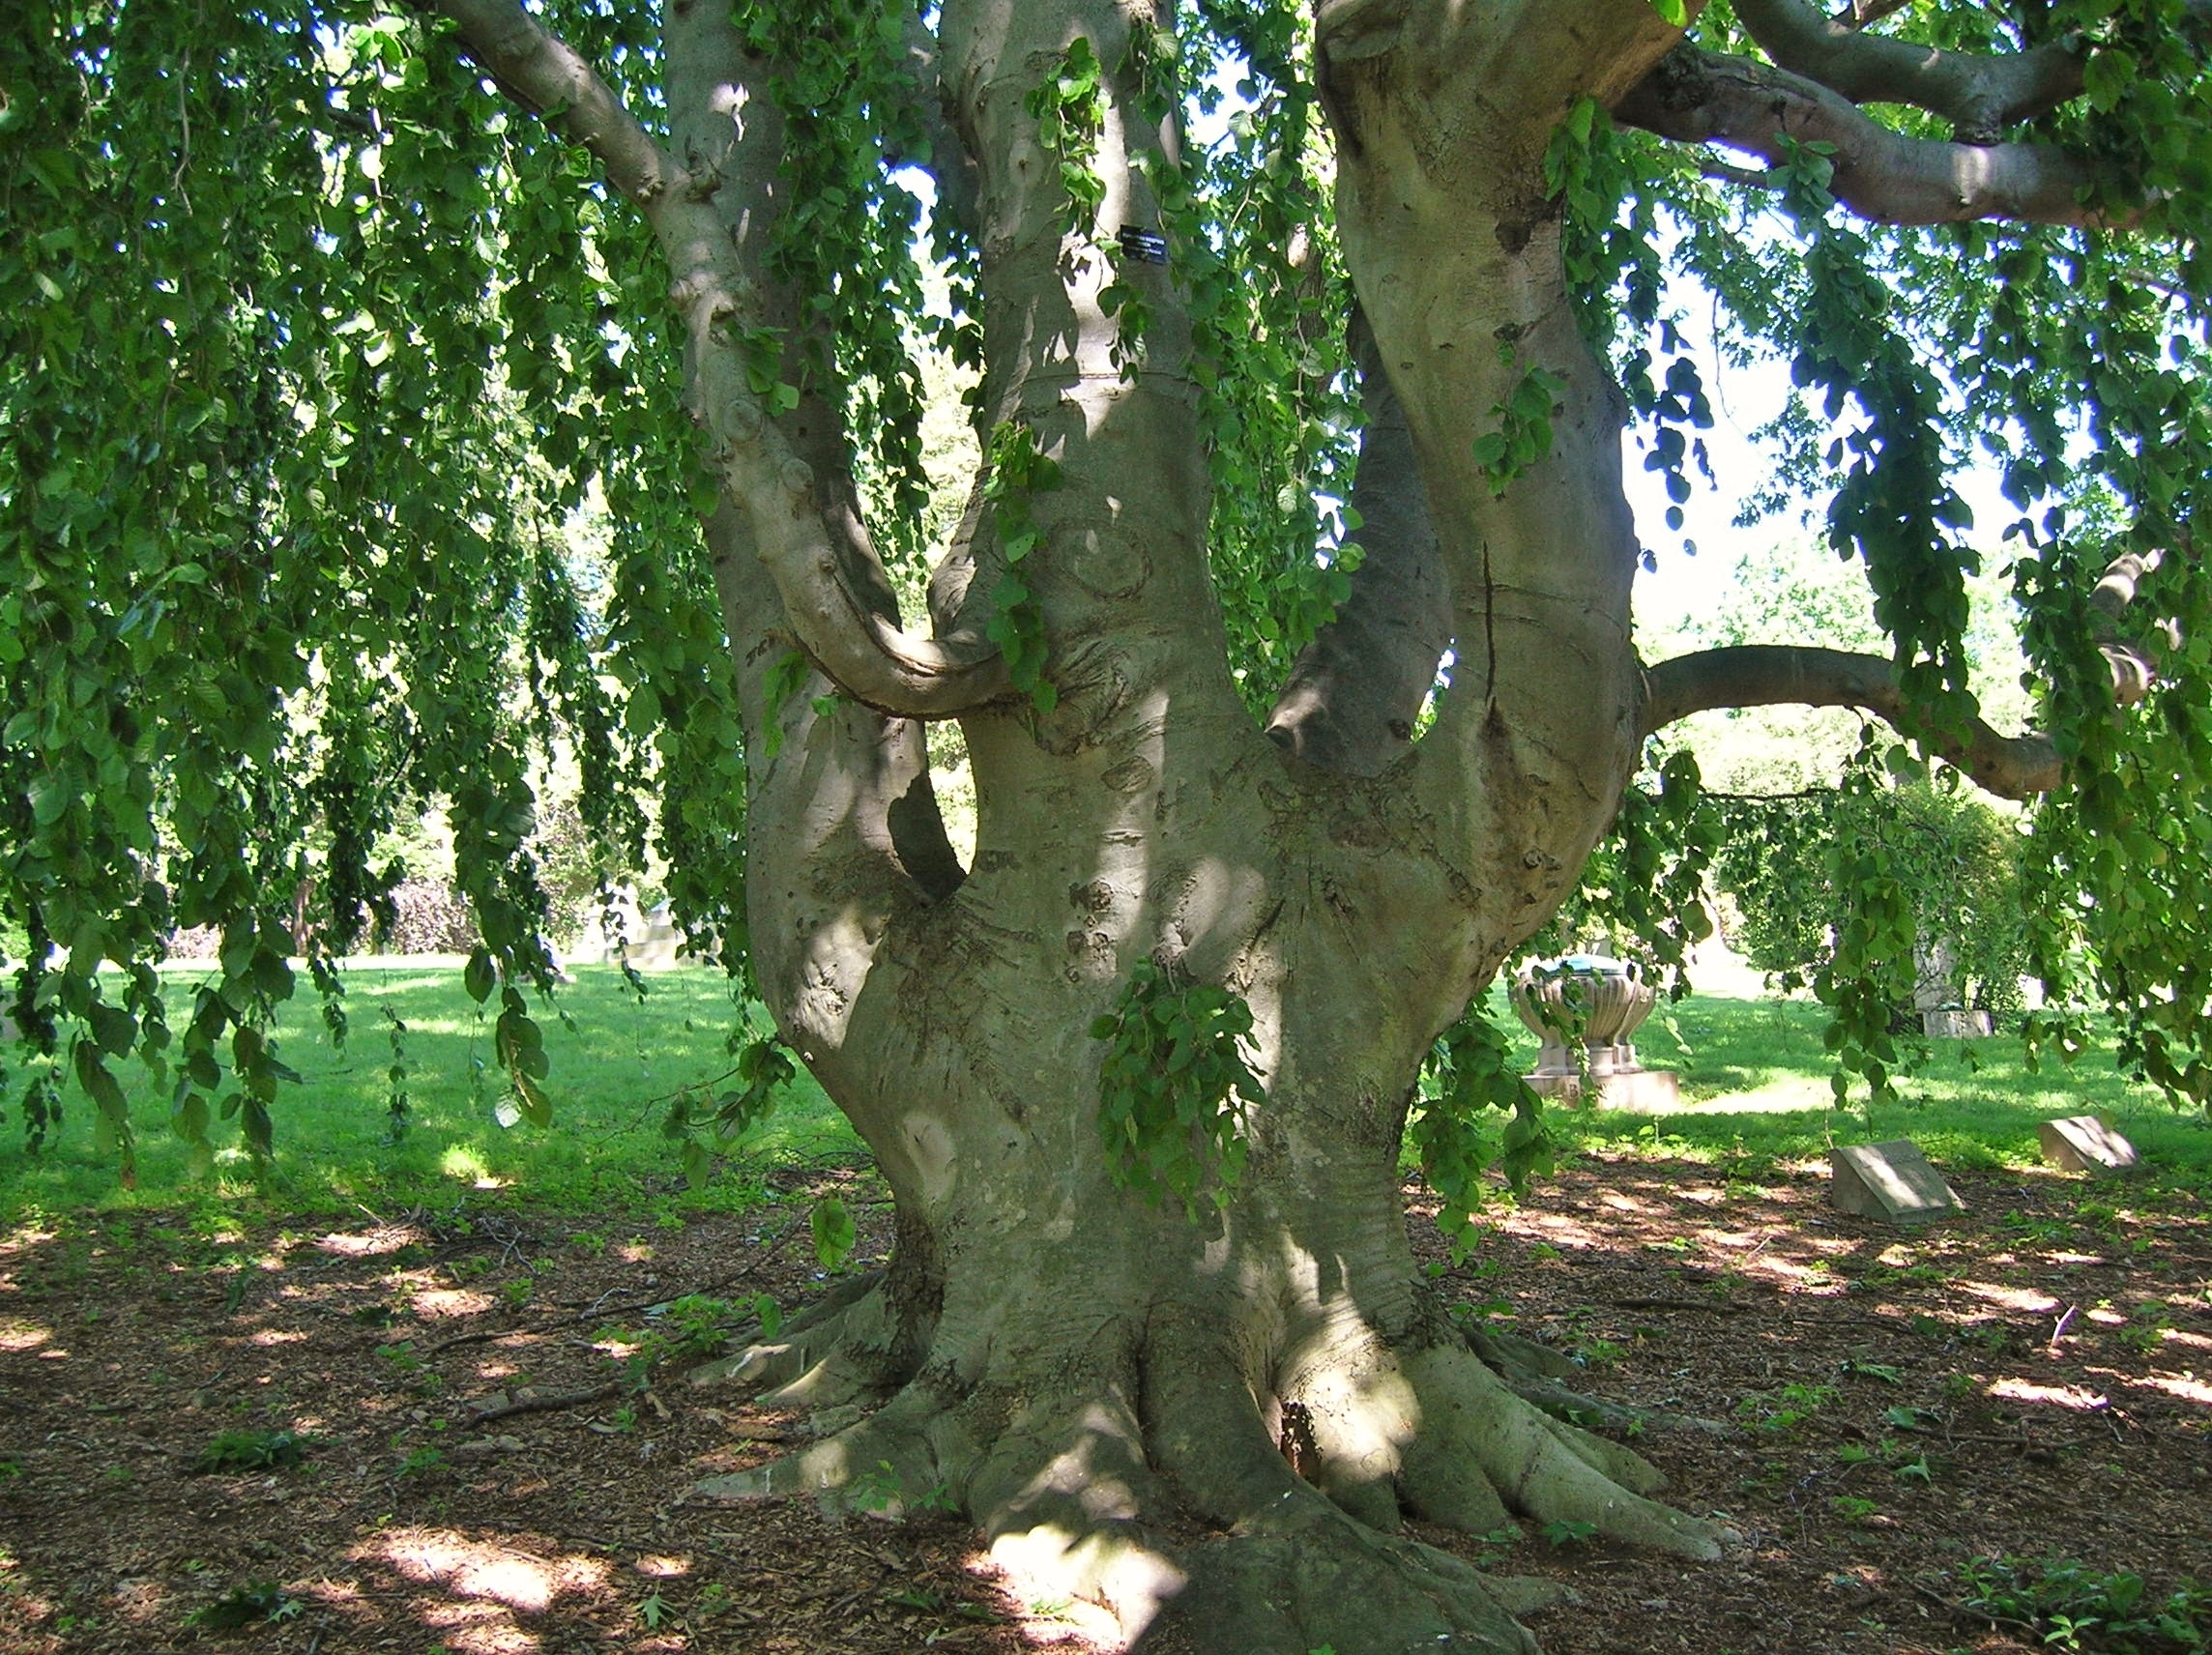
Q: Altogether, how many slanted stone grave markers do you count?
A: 2